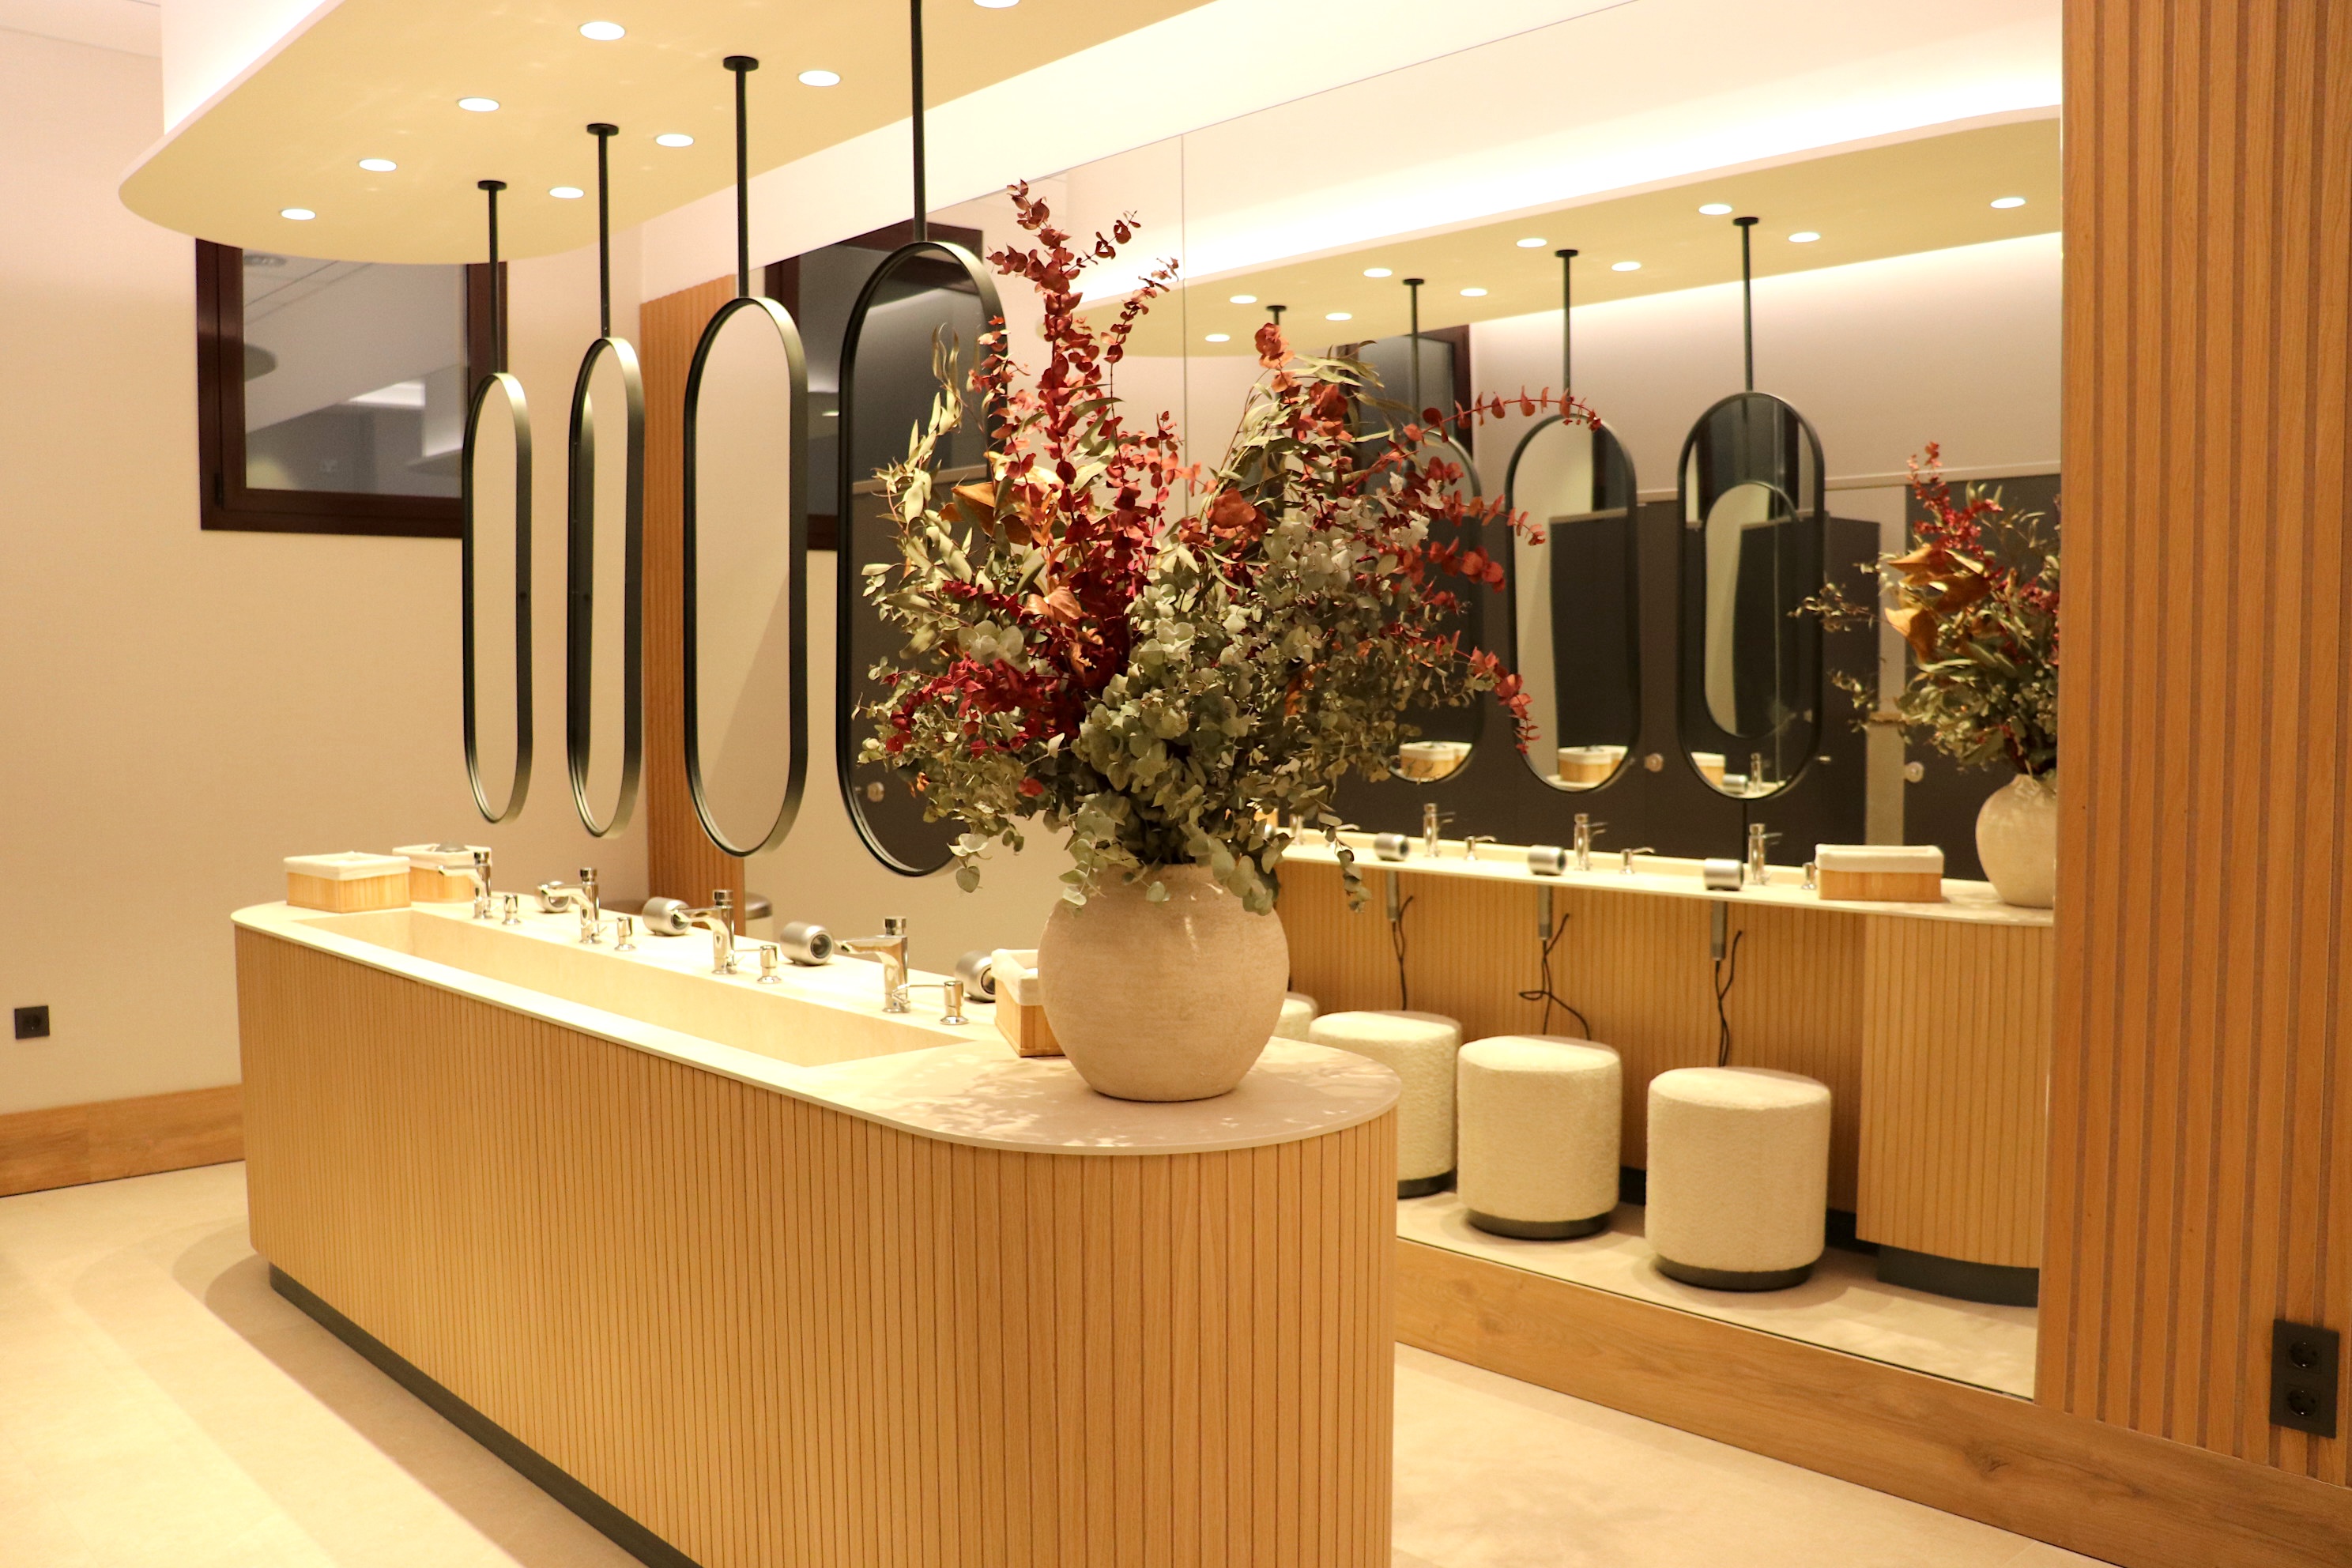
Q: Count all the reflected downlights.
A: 10